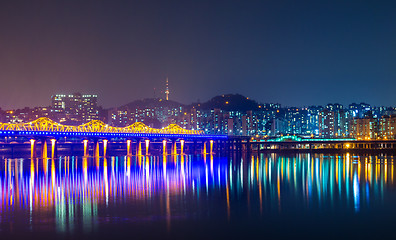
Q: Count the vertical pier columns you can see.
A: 14